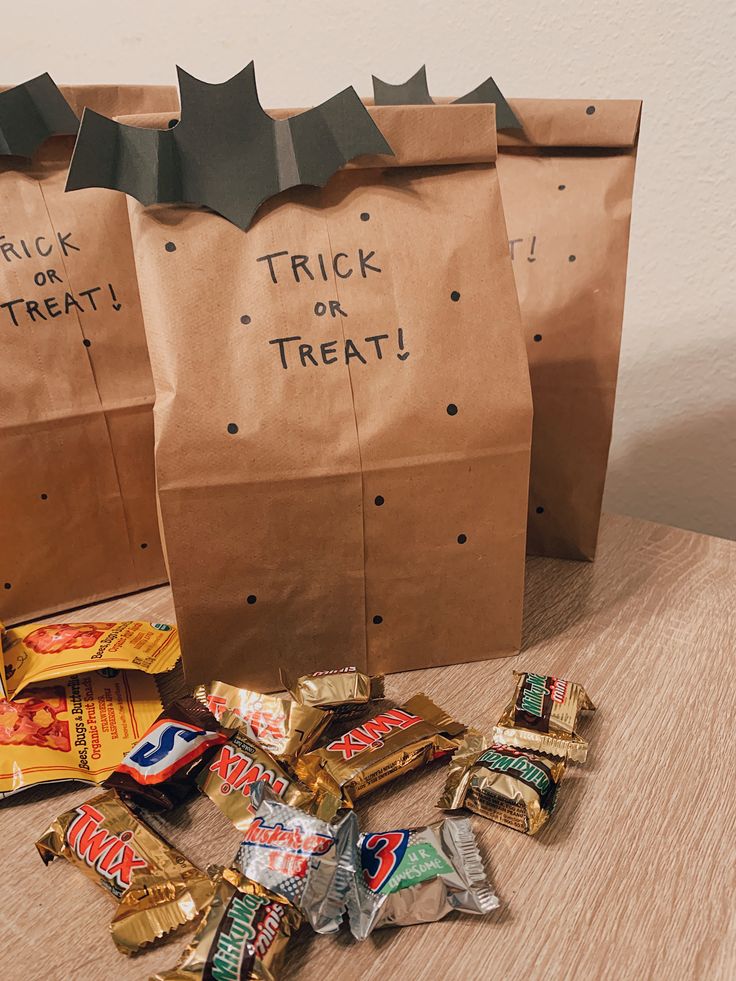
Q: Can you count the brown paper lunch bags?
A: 3